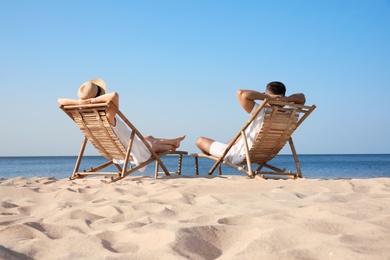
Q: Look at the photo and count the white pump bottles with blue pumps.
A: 0